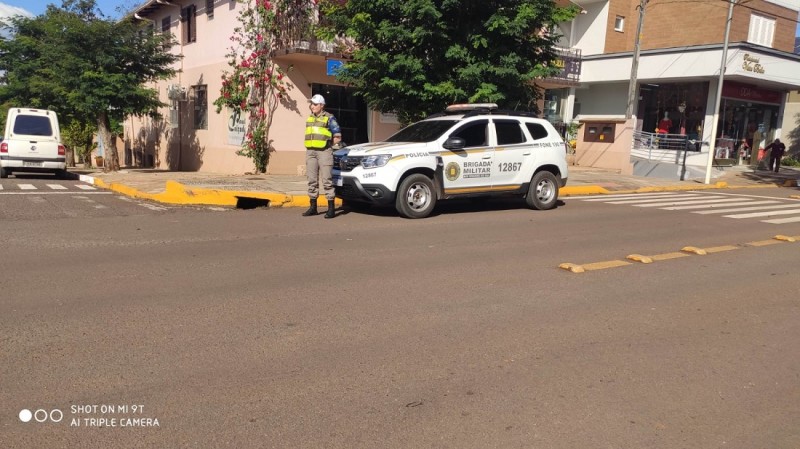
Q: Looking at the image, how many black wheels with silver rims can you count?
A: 2